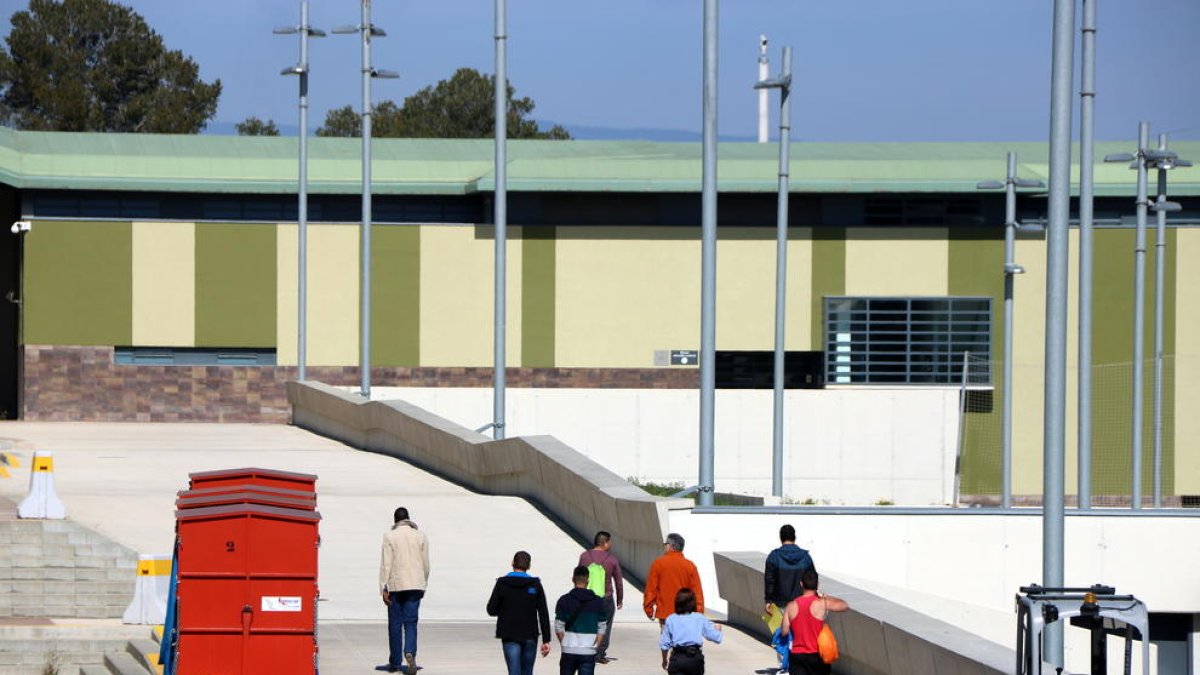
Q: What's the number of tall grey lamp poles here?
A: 10